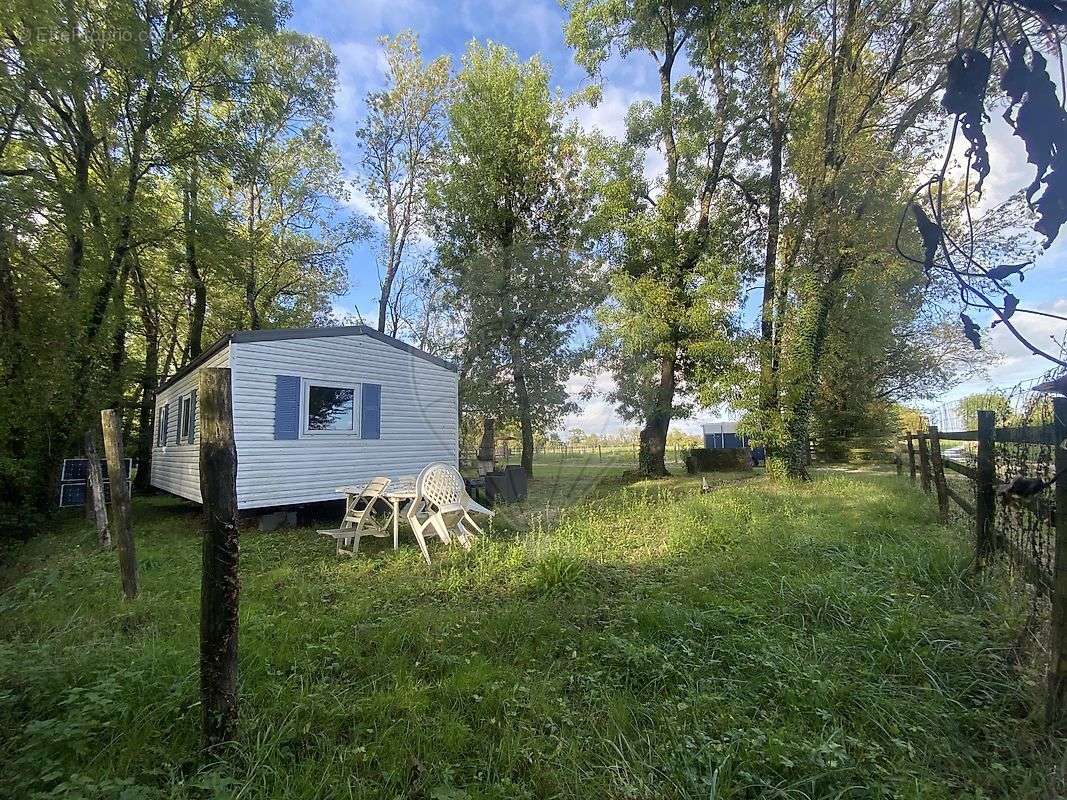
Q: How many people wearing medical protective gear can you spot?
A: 0